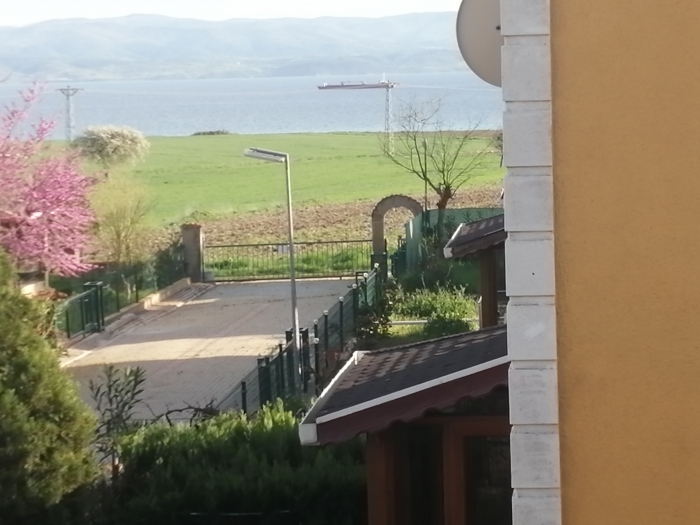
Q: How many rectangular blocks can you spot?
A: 9